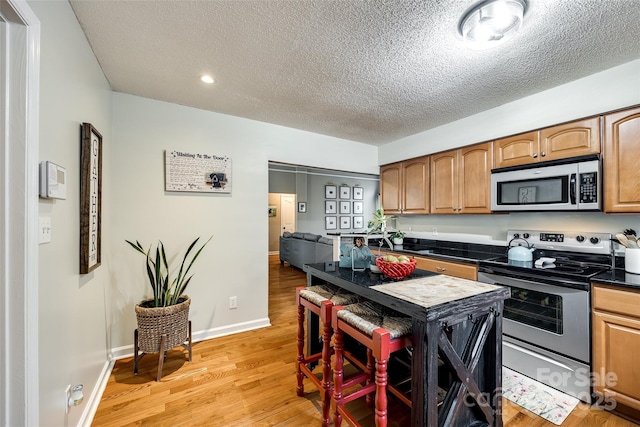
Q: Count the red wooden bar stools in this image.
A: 2